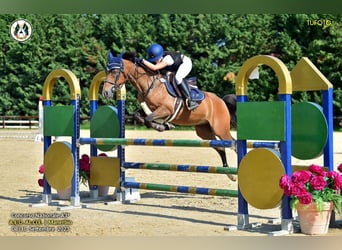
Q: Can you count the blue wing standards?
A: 4